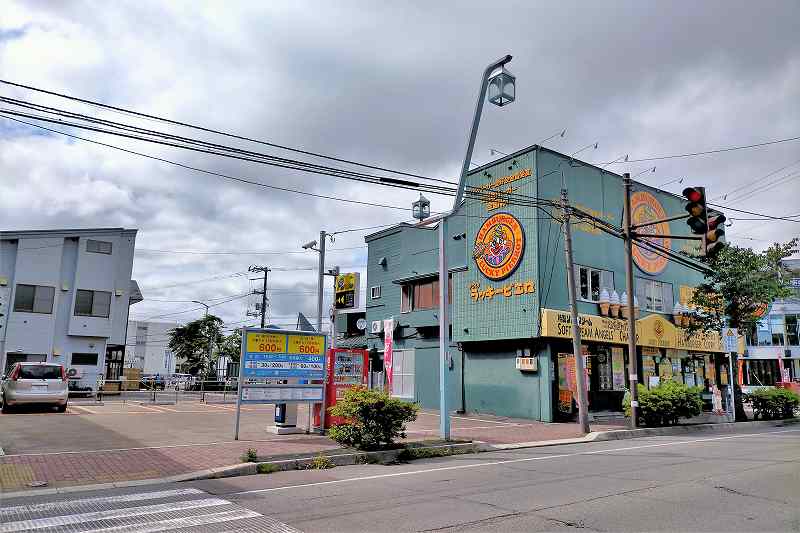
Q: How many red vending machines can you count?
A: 1